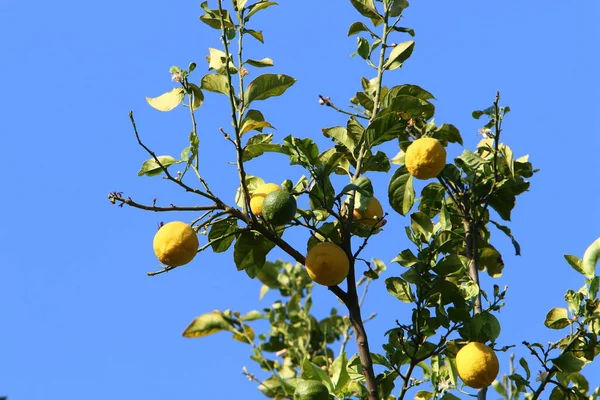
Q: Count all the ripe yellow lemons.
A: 6